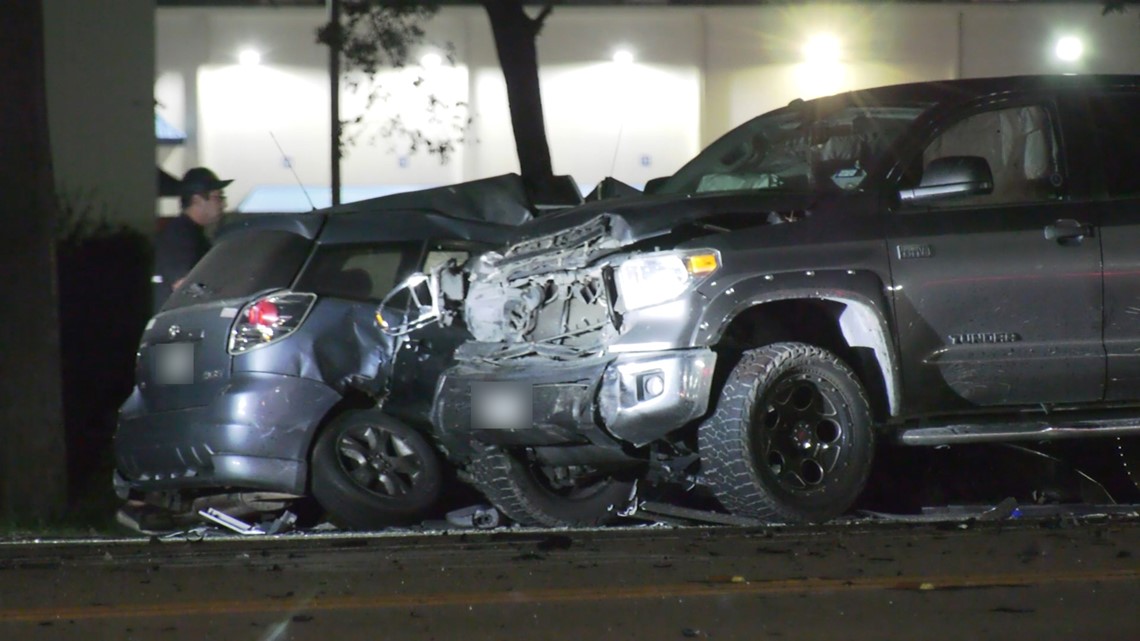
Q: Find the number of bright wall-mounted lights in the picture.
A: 5